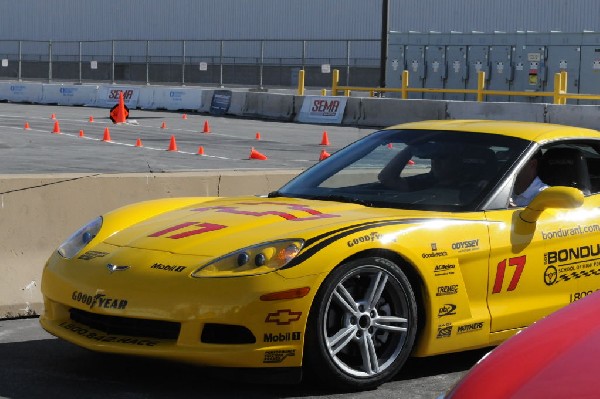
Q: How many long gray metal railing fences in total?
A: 1